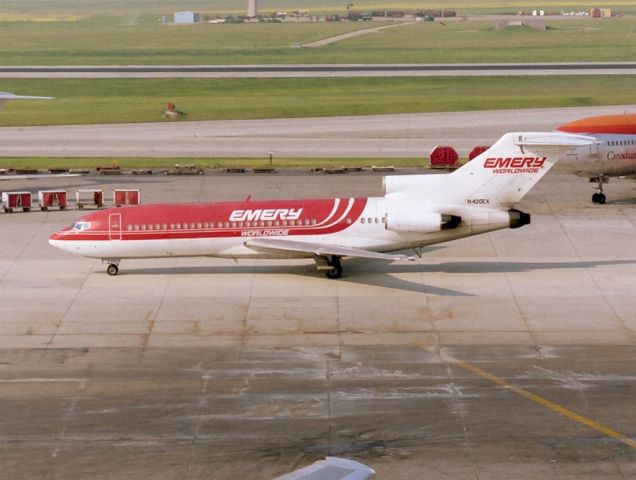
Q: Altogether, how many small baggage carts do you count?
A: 4